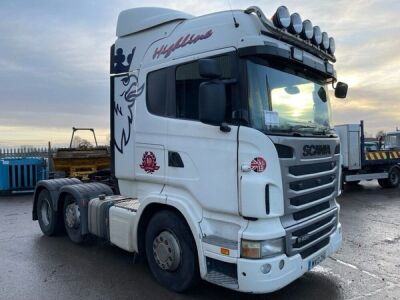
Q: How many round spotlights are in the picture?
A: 6